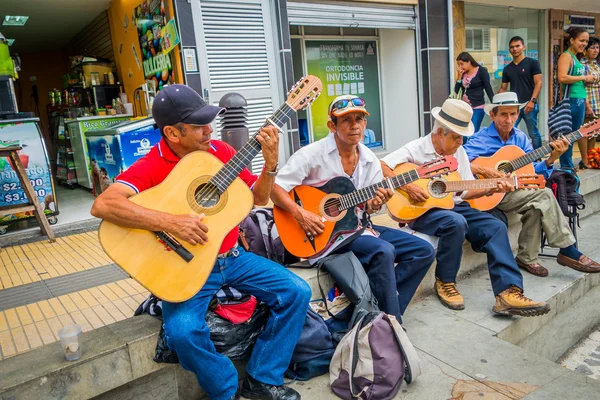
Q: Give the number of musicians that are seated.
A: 4